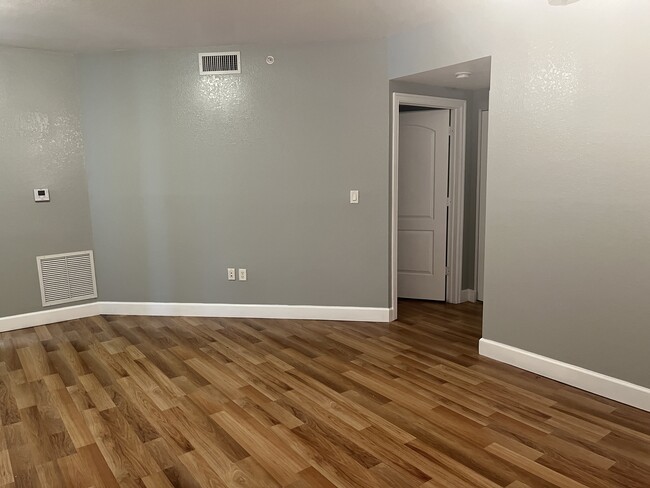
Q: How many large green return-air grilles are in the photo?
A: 0